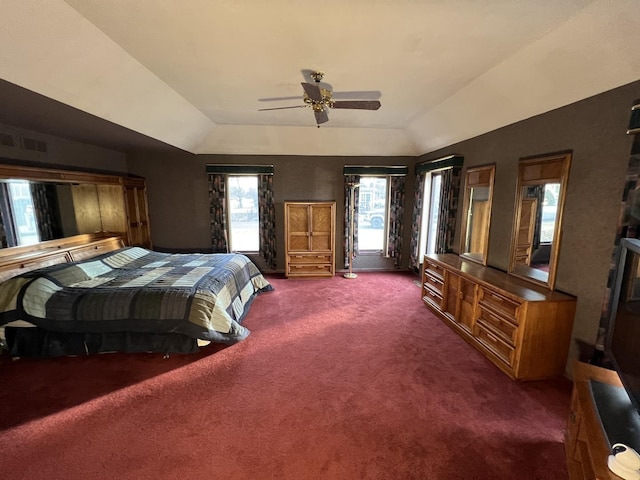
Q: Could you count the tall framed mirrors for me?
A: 2